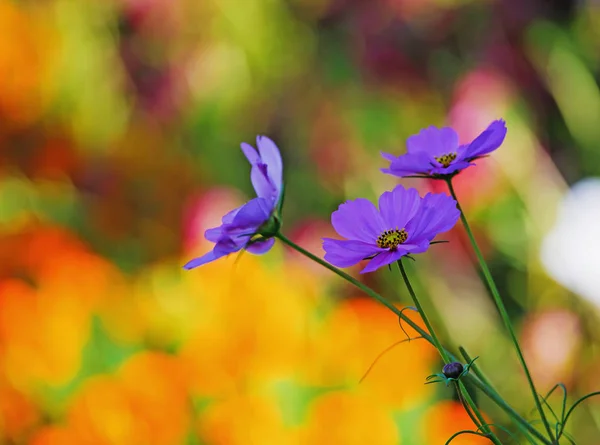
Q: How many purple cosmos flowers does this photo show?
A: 3